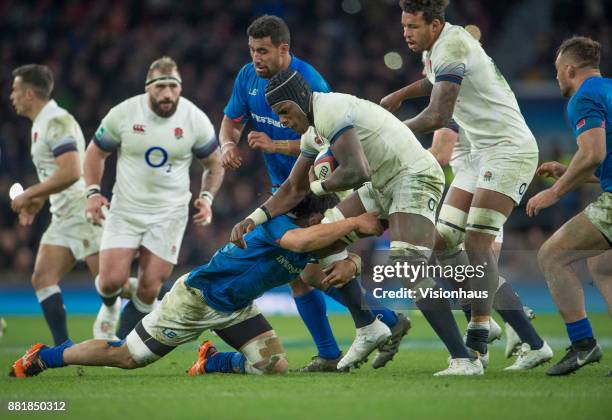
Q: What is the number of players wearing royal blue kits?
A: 3